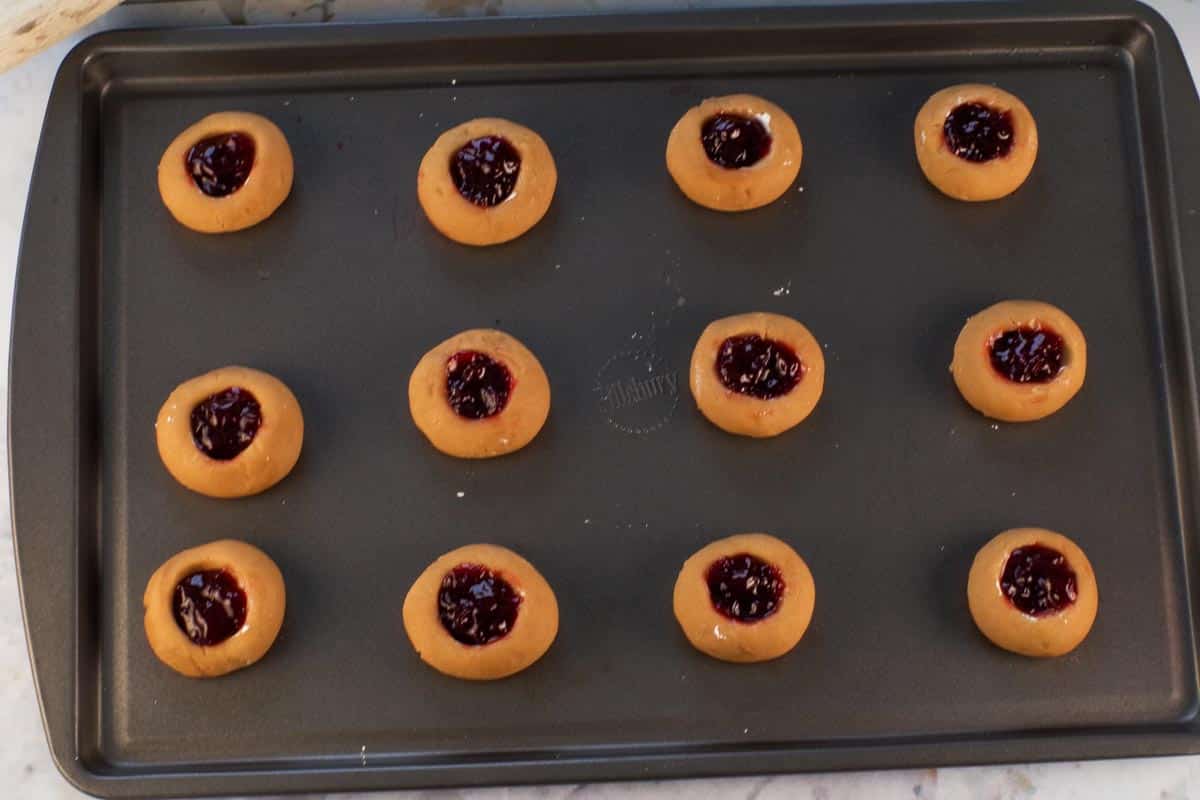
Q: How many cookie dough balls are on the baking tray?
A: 12